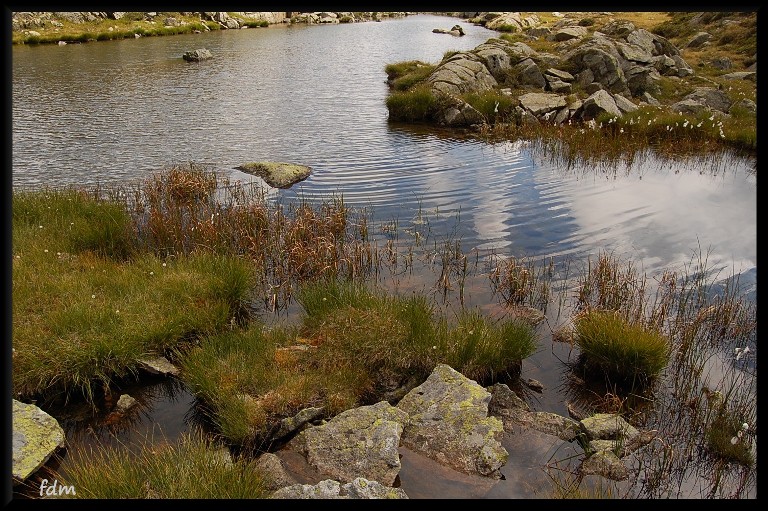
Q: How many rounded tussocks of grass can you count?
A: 1